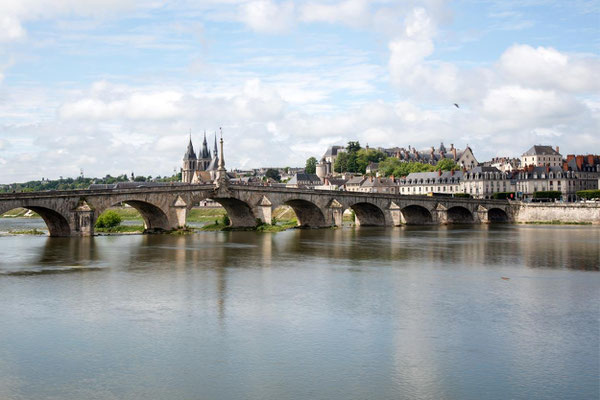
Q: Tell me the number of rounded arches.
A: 8